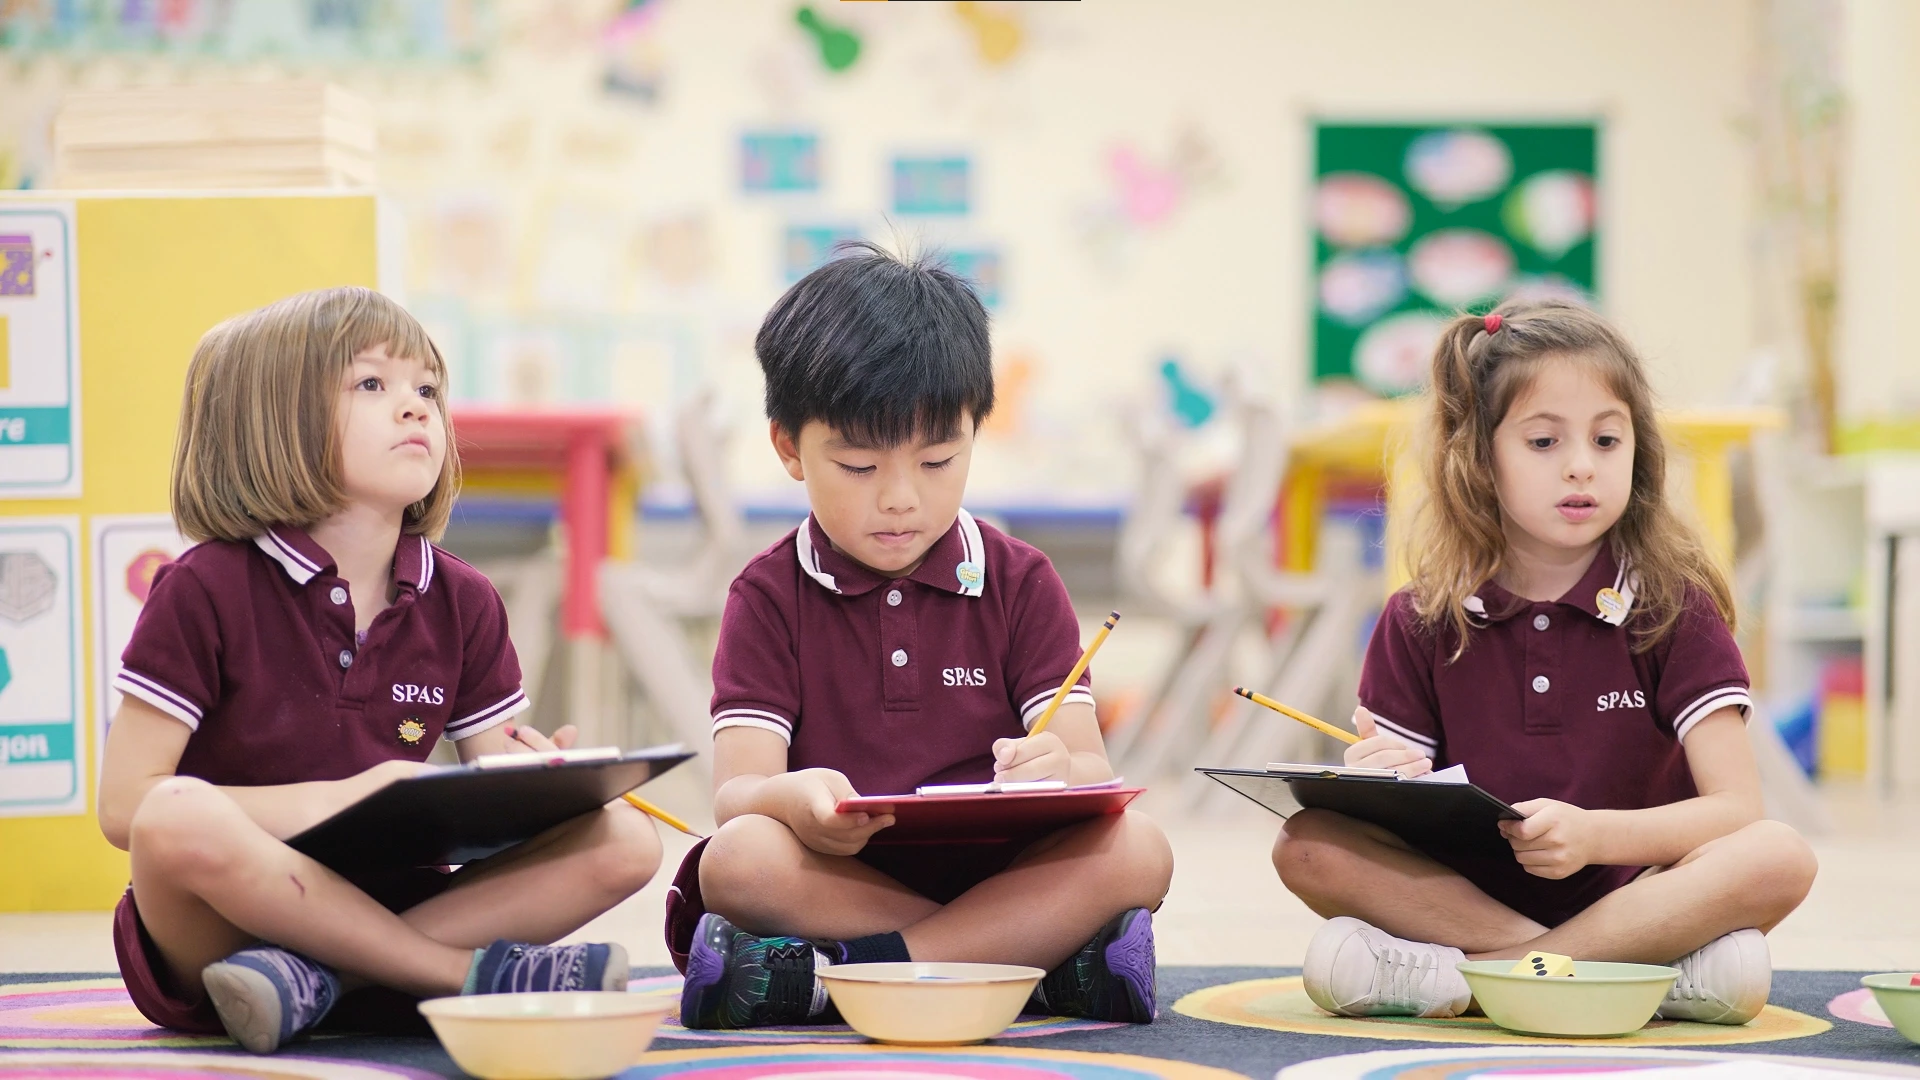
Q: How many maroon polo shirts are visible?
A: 3